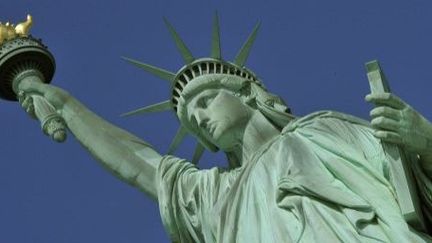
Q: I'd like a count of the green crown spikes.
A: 7